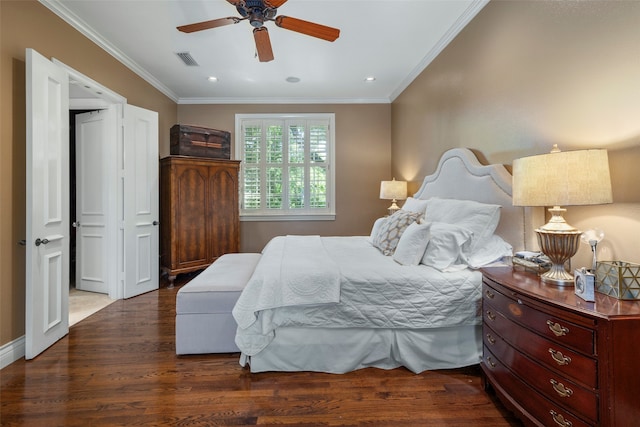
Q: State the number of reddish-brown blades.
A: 5